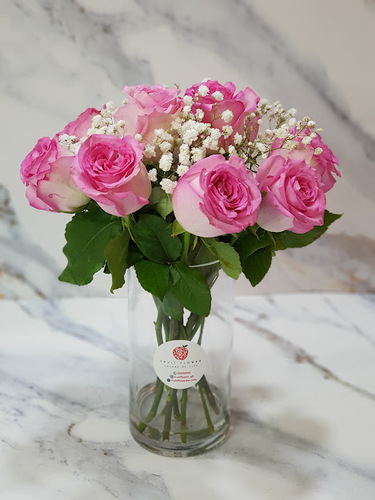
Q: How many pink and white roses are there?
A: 8